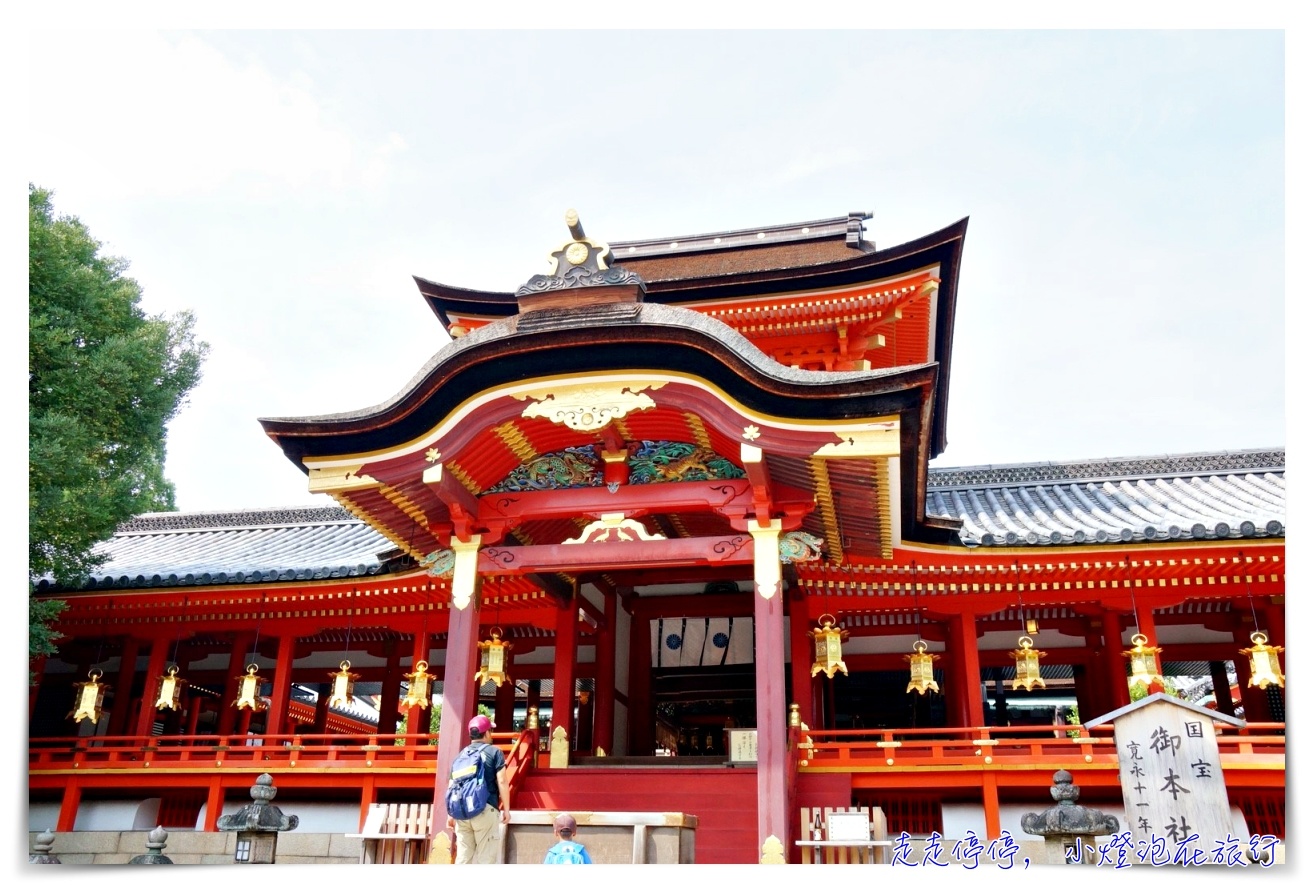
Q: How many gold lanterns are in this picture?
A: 11